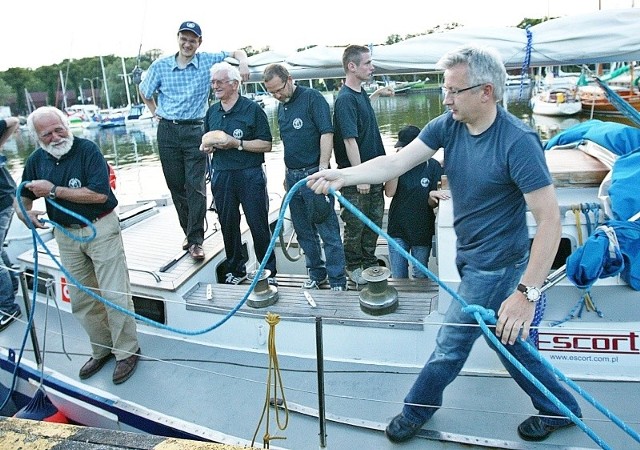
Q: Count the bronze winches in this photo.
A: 2